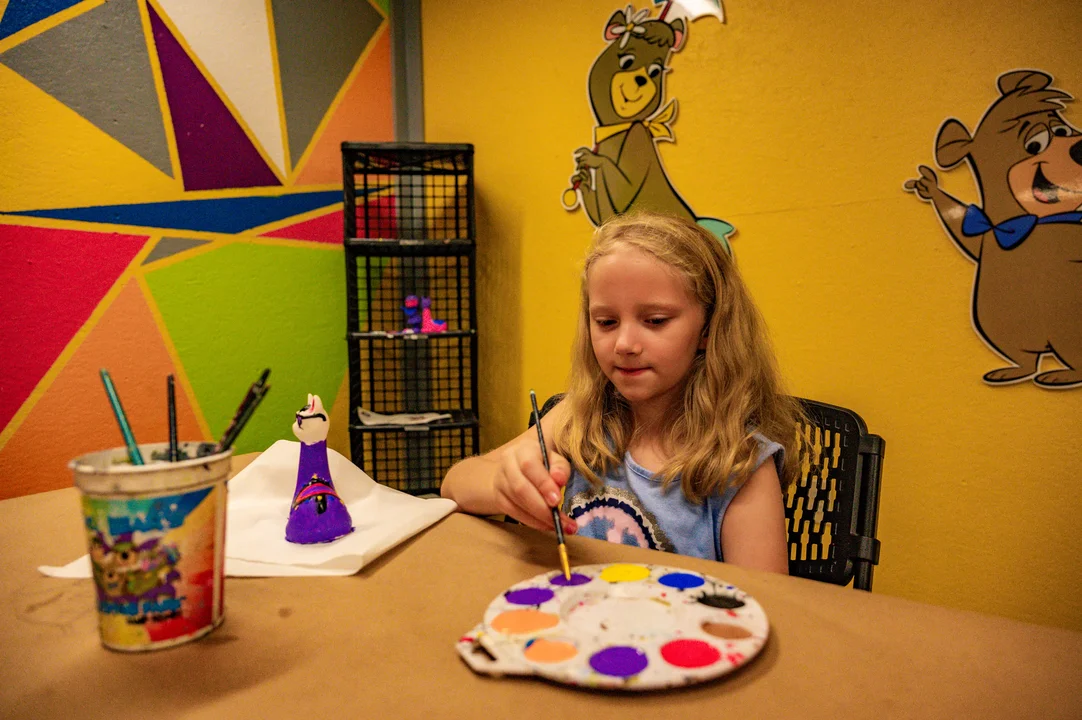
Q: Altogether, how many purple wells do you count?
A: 3